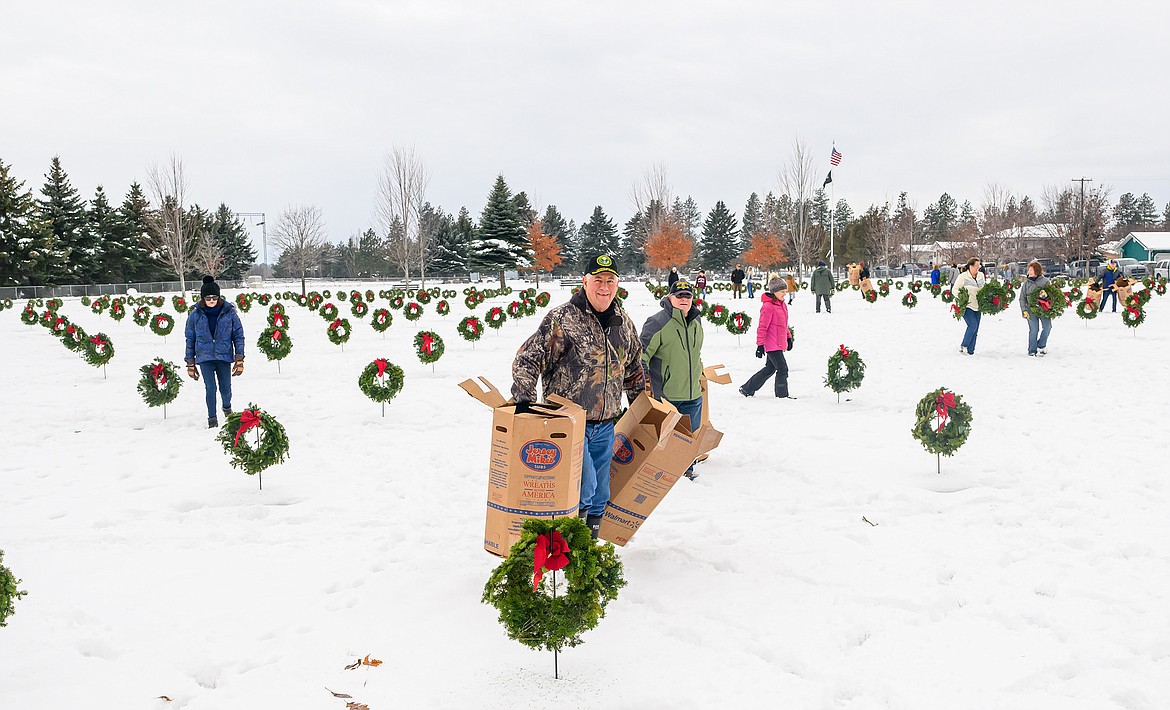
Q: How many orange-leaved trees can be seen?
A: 3